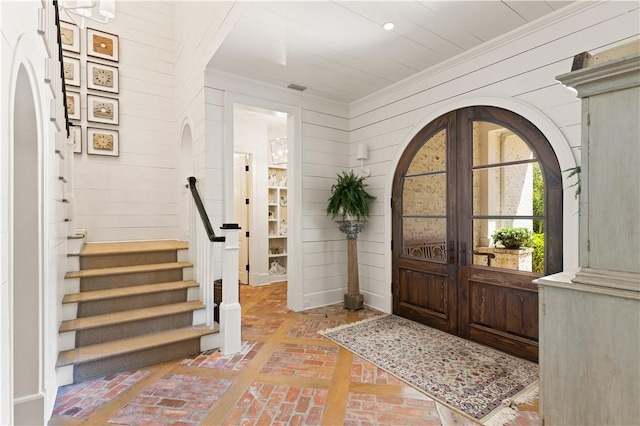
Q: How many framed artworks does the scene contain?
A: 8